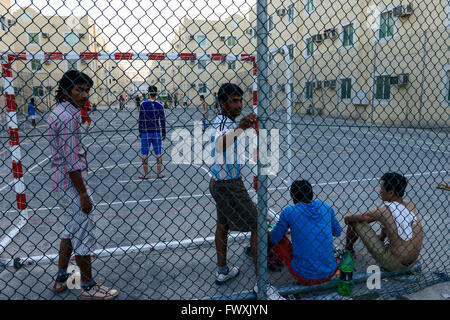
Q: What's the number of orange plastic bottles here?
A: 0